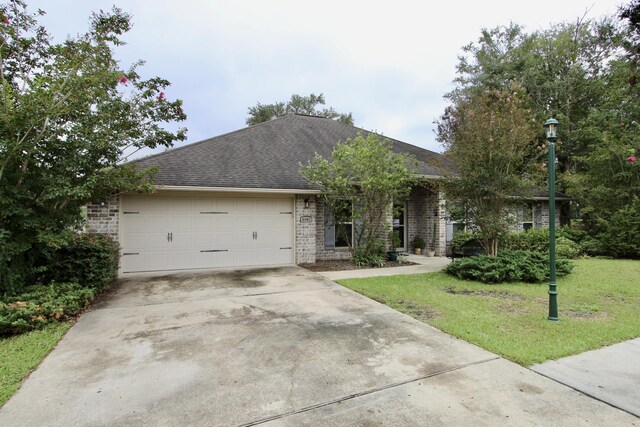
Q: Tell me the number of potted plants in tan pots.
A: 2